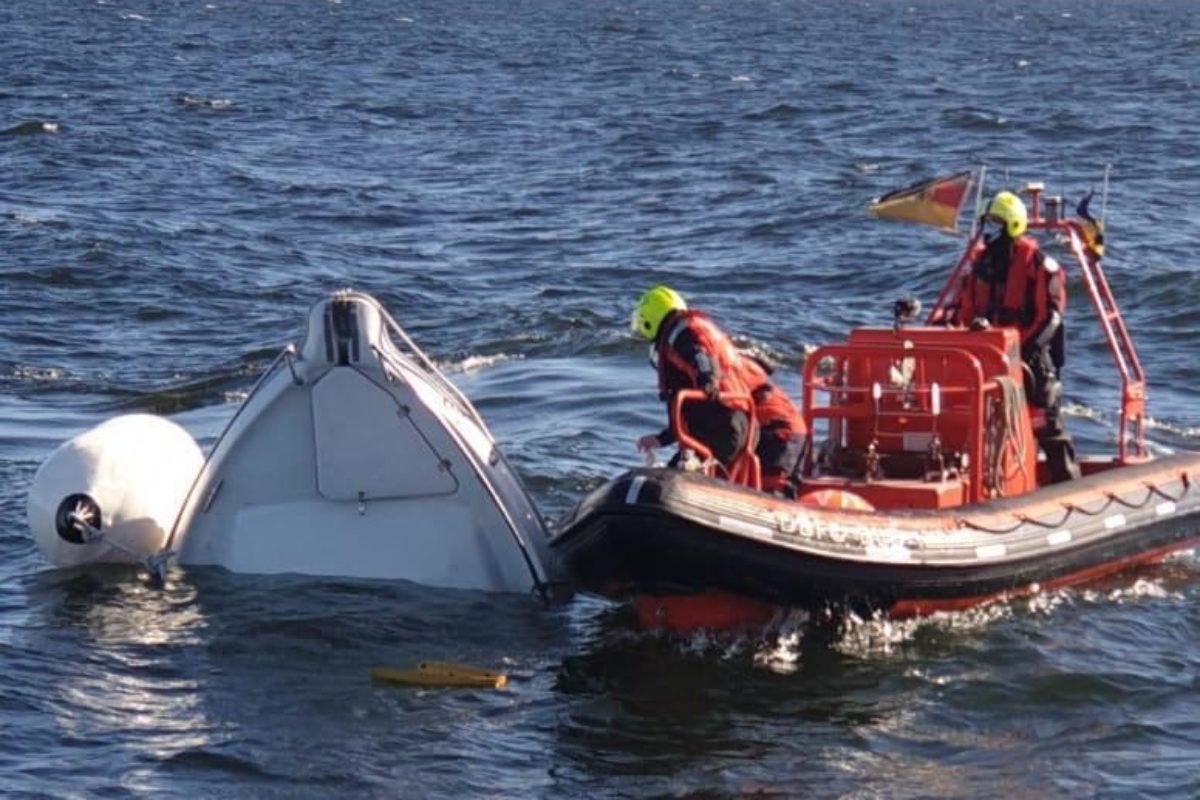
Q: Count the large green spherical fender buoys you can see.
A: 0